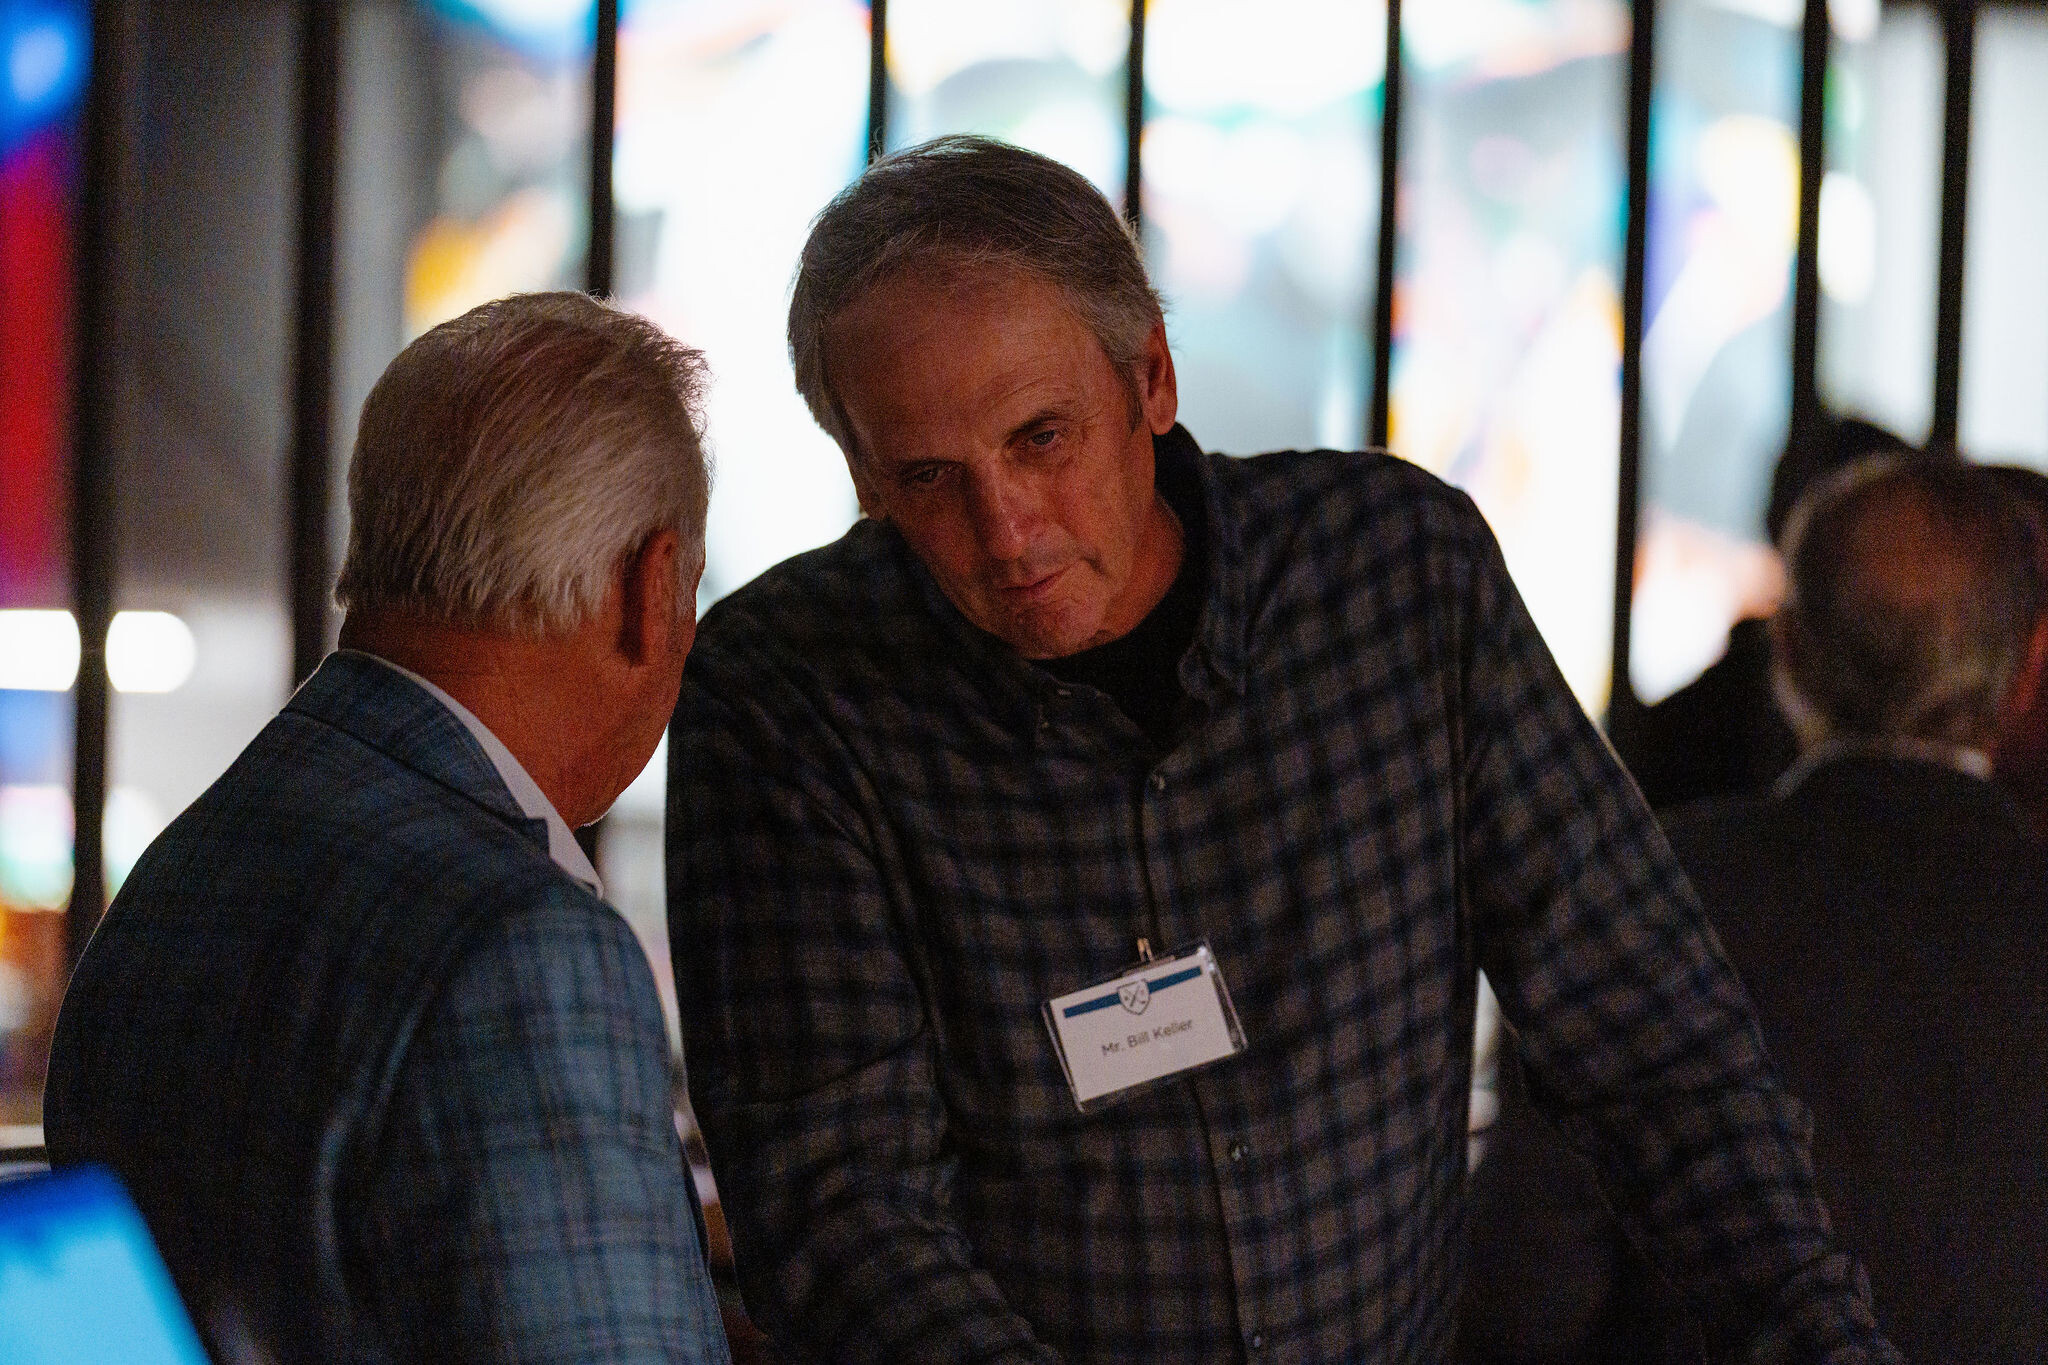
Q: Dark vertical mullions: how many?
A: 9